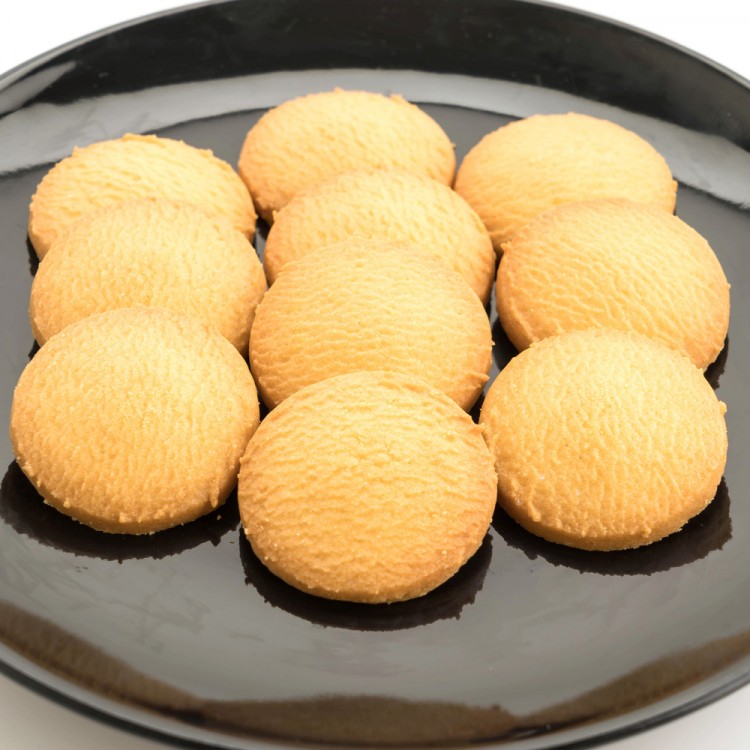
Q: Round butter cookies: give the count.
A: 10